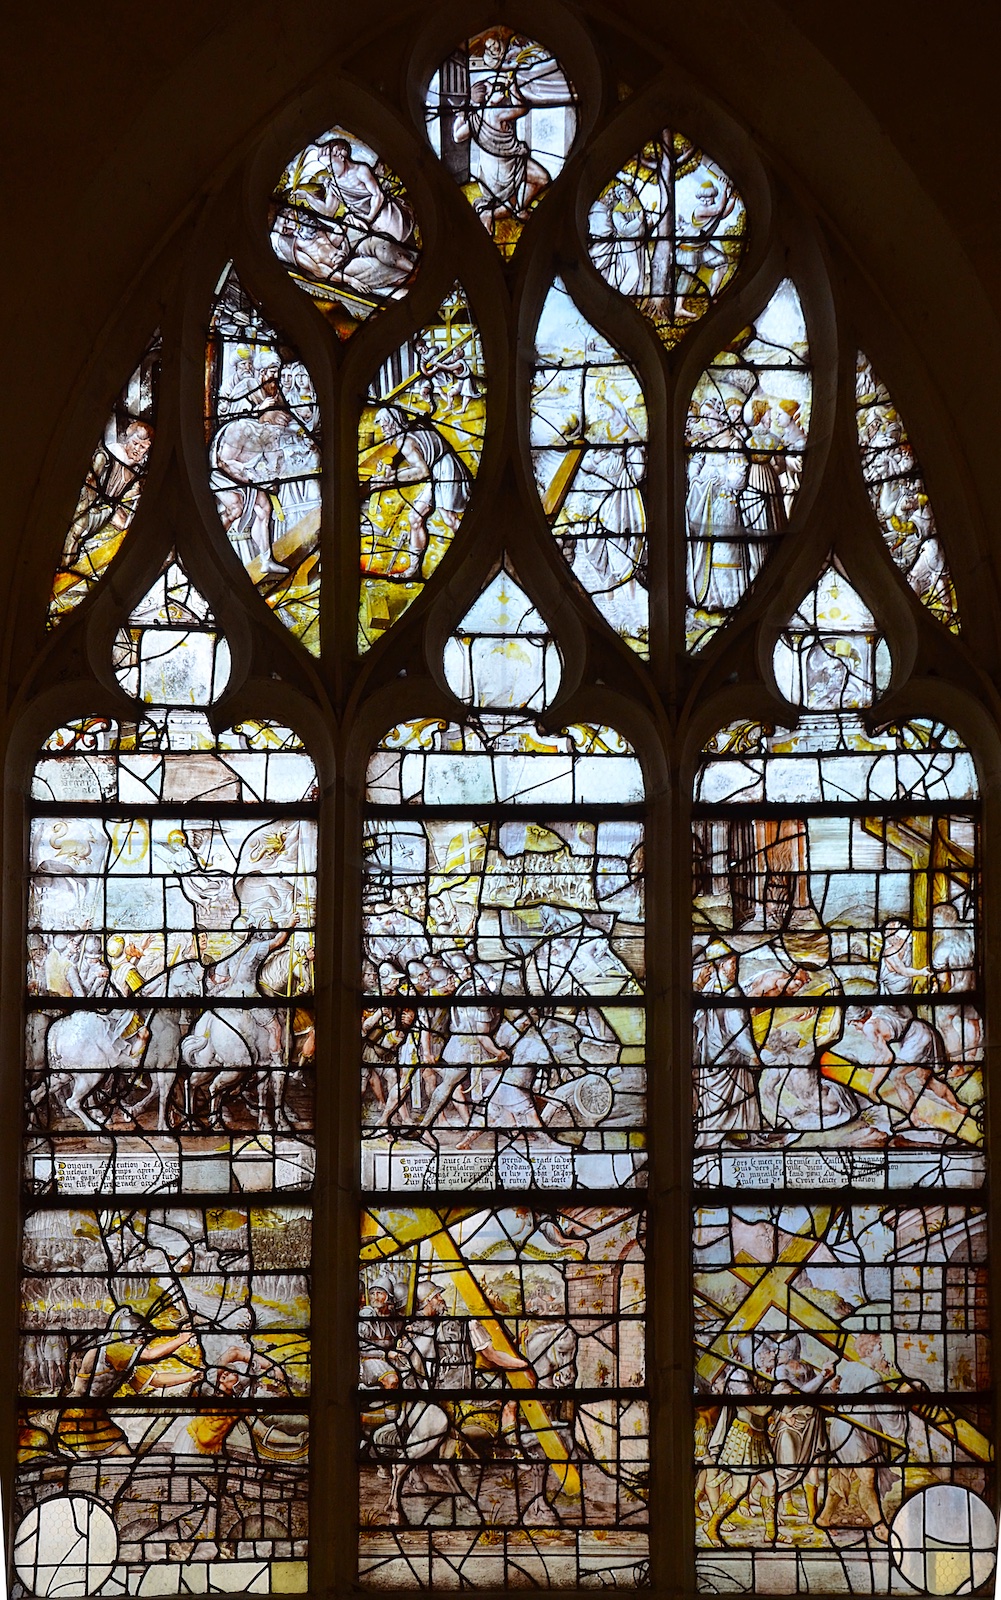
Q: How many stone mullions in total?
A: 2